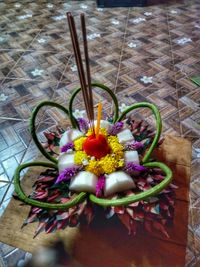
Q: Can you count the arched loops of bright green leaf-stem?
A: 5